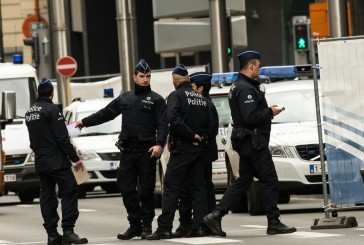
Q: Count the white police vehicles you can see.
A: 4